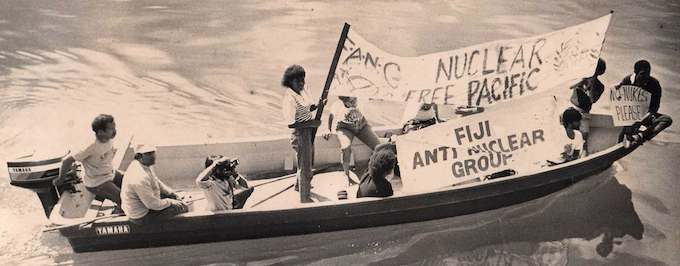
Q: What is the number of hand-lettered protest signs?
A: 3